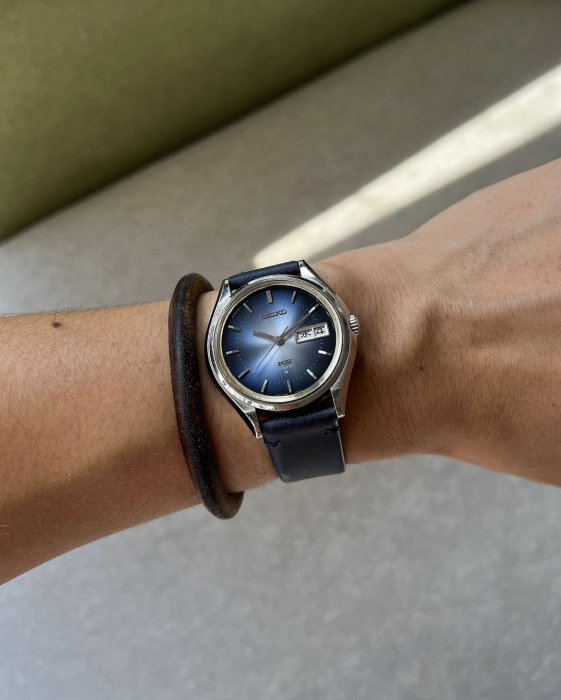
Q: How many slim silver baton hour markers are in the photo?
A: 11